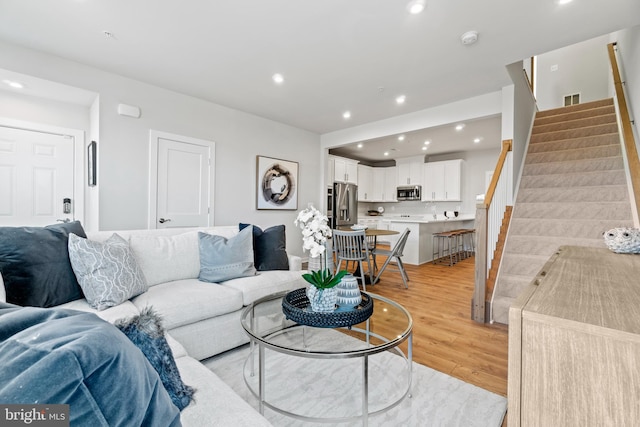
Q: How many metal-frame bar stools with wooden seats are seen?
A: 4